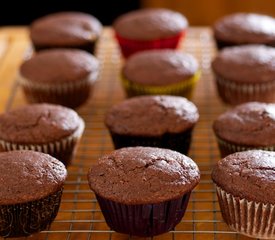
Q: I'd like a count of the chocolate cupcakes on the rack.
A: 12